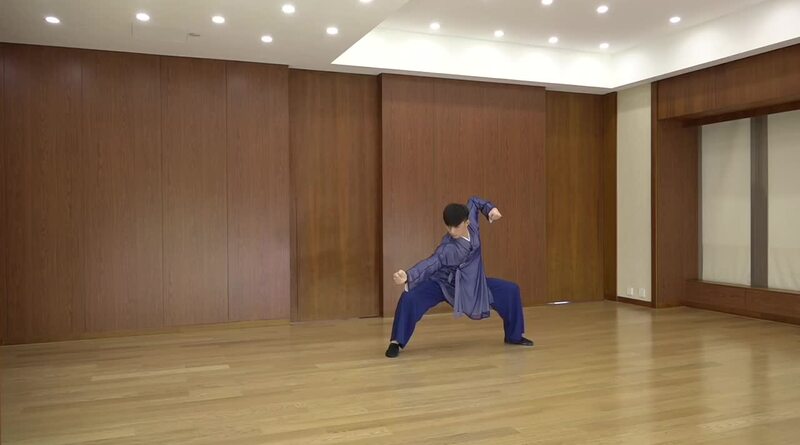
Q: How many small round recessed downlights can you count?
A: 14